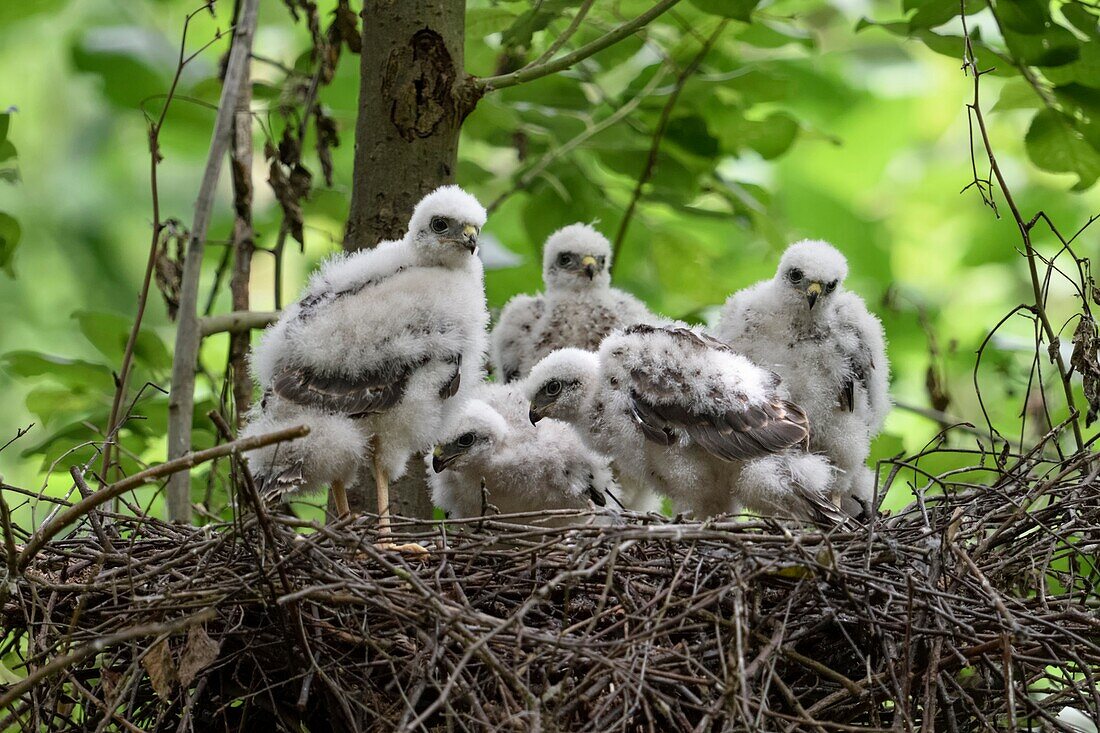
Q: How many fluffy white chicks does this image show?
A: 5